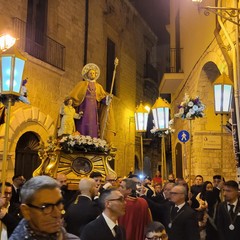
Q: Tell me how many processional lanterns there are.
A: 4